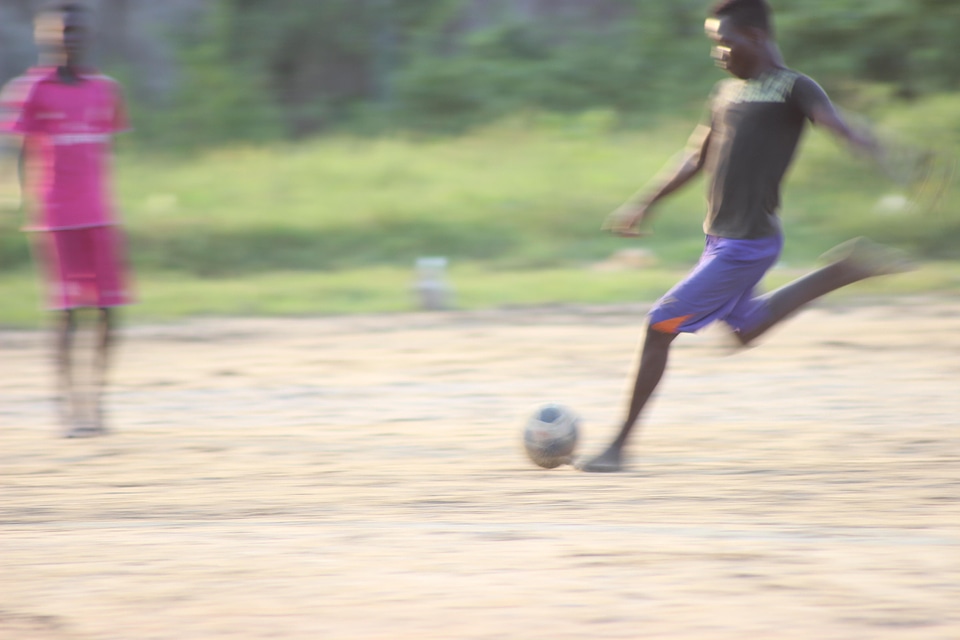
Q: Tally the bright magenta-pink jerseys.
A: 1